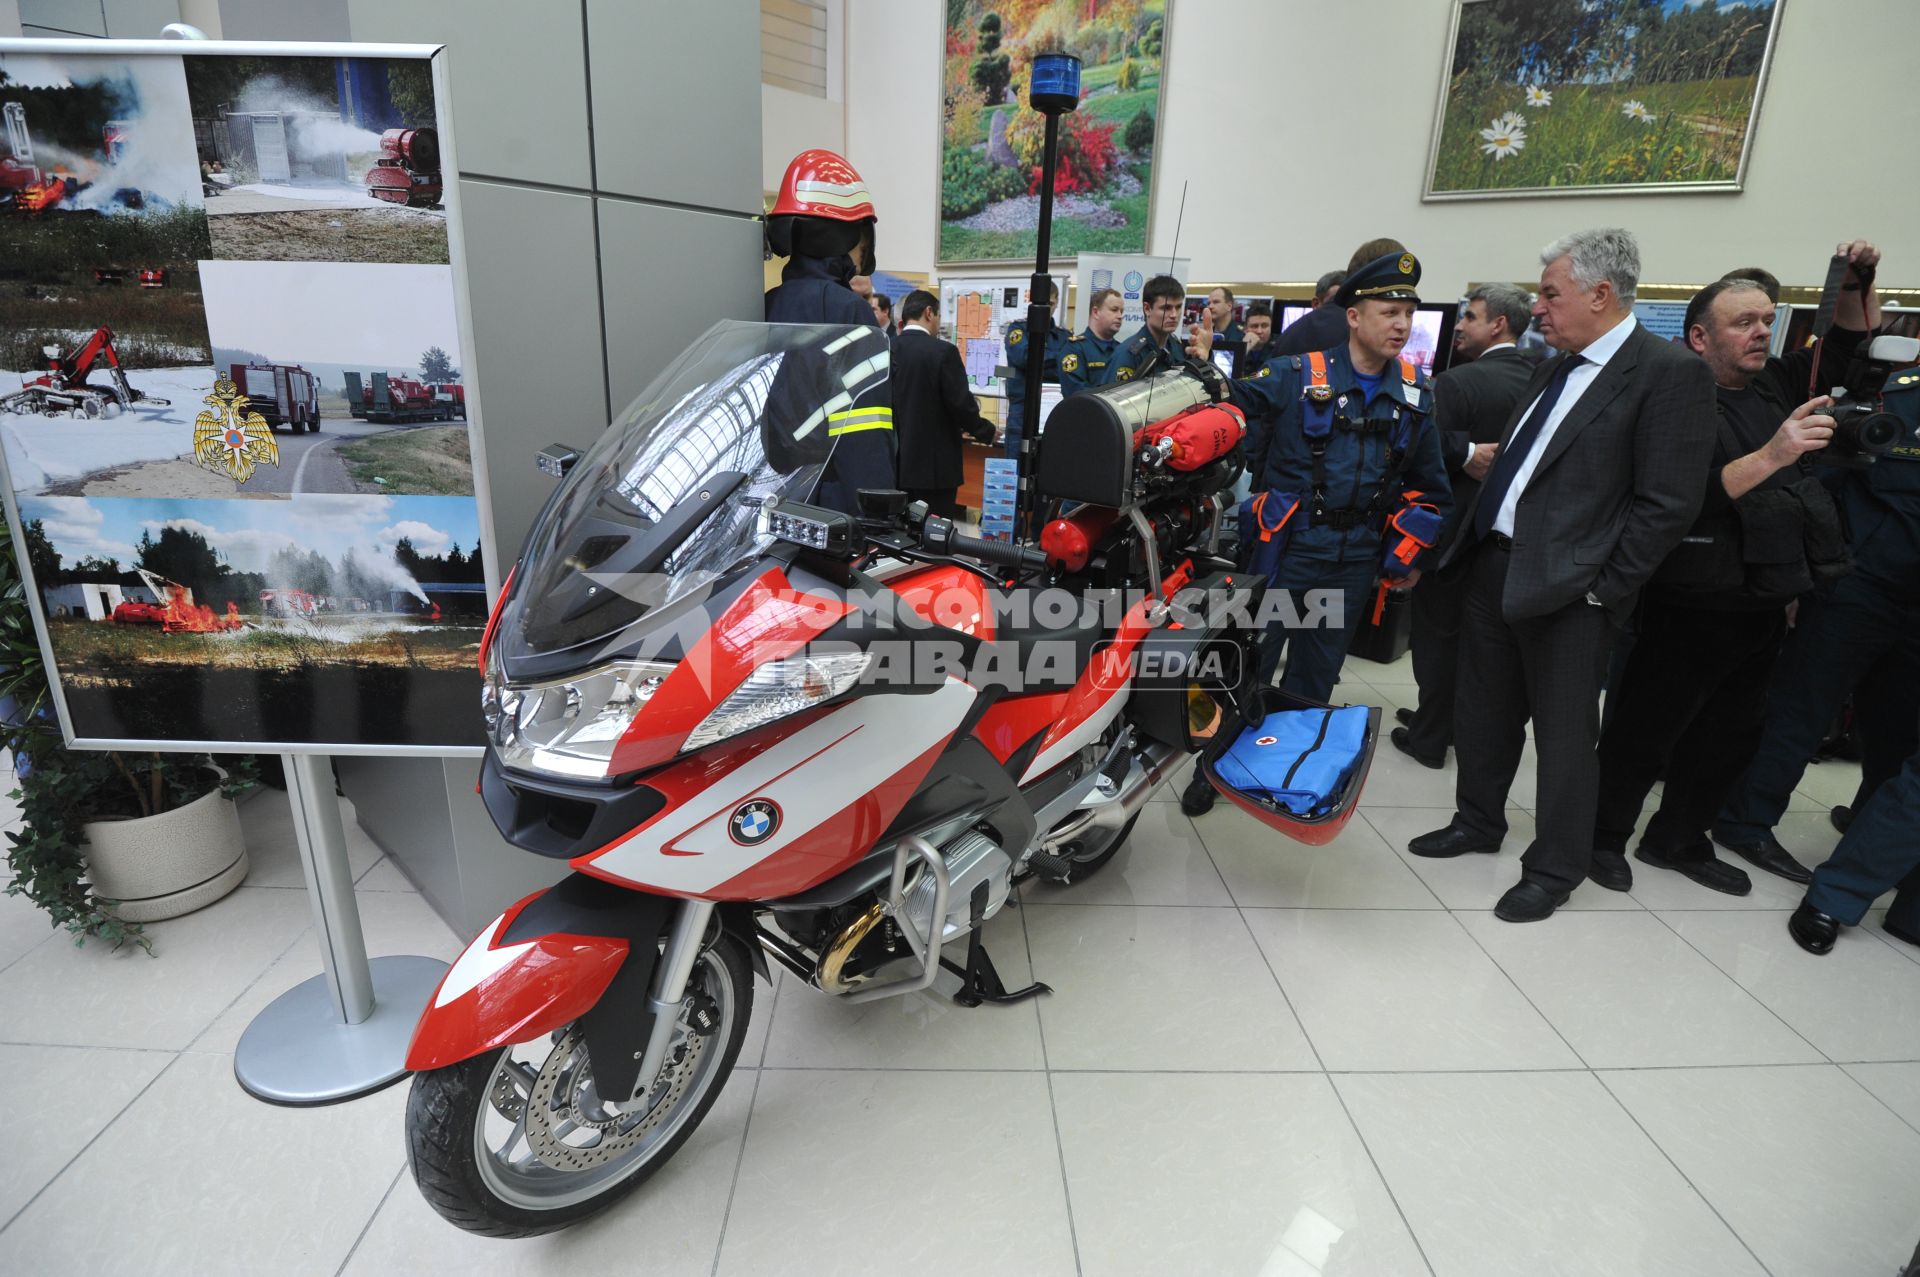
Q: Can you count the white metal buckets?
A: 0